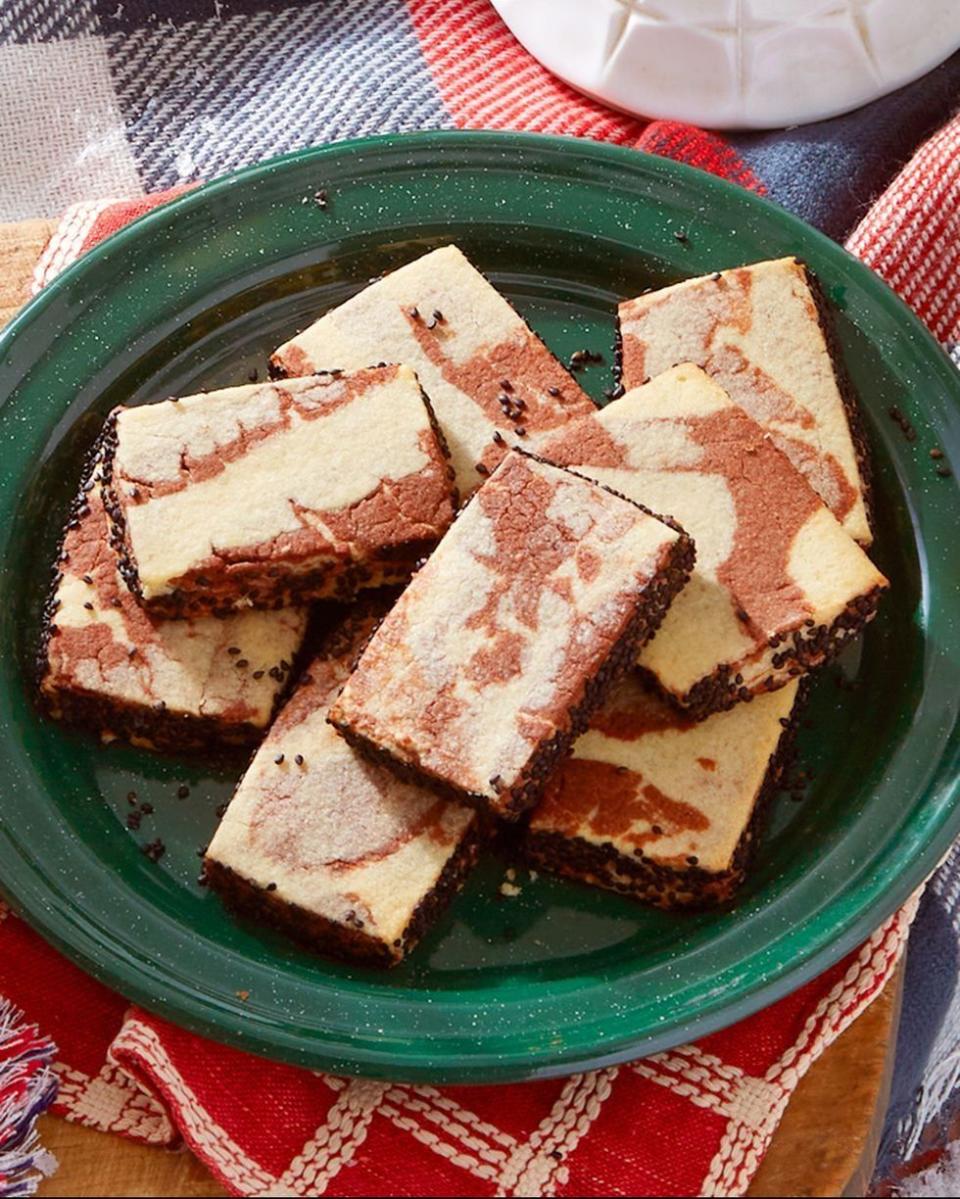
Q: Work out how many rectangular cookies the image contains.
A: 8